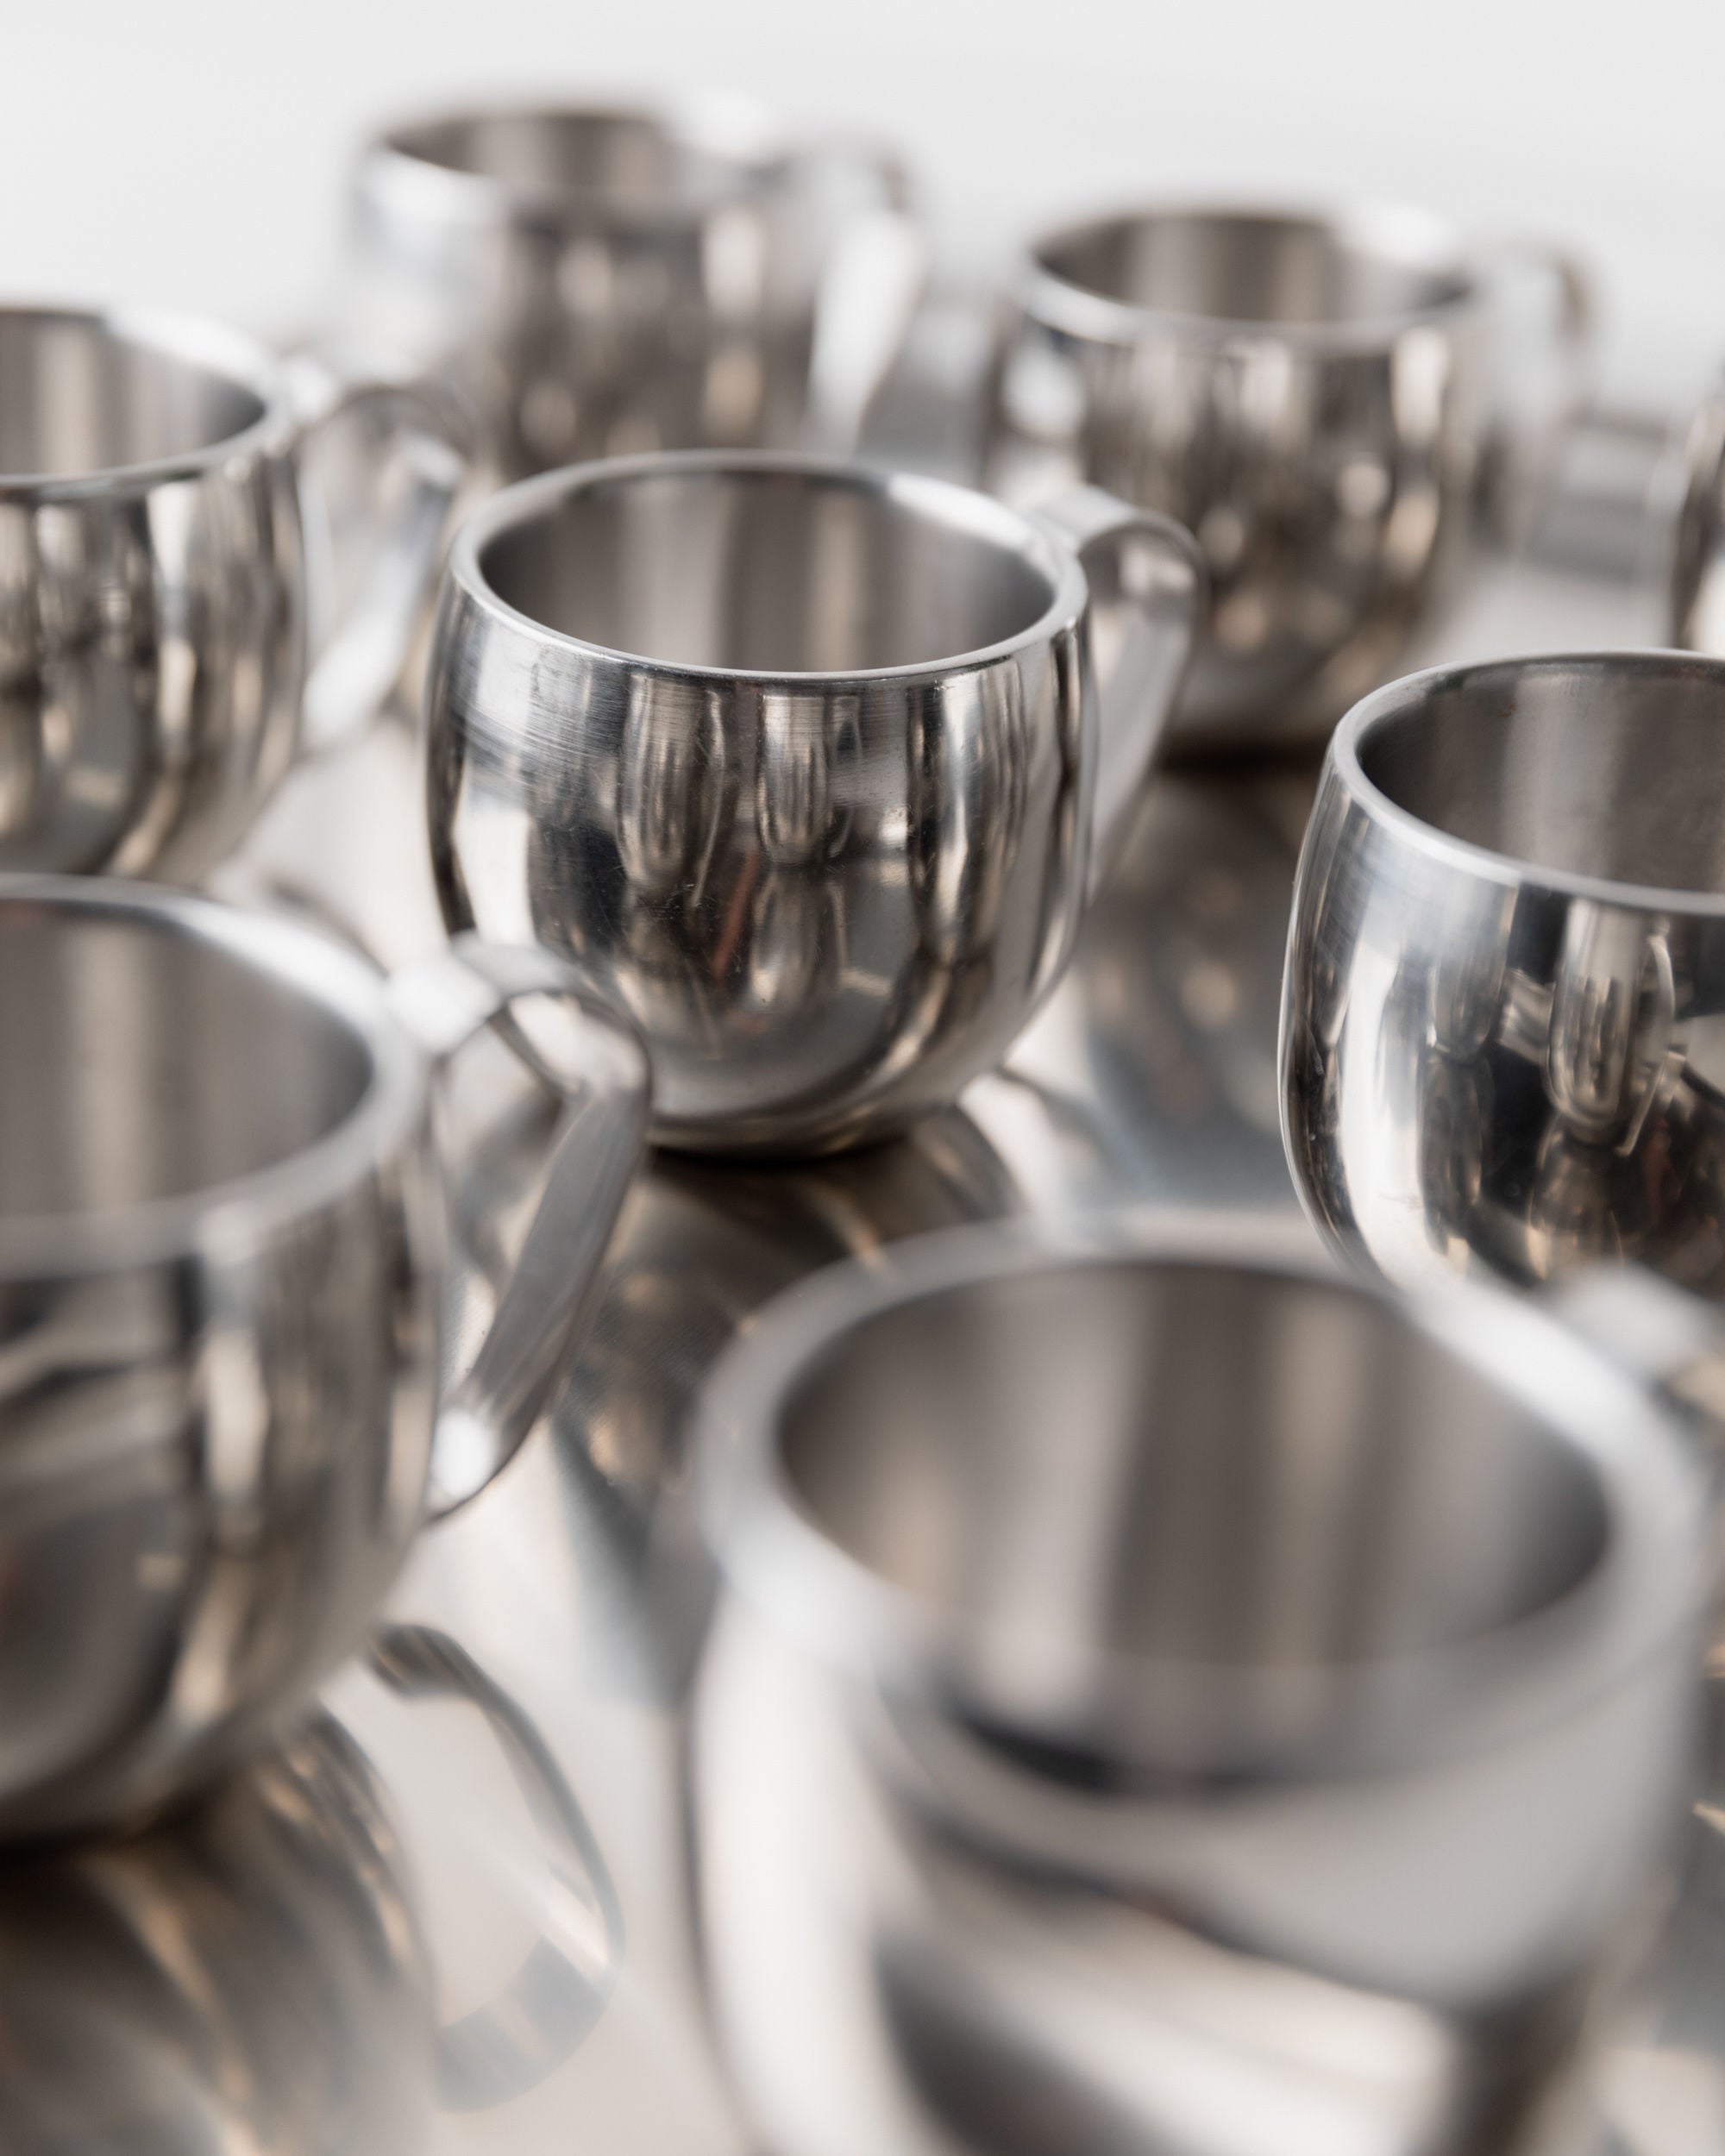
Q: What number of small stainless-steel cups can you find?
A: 8